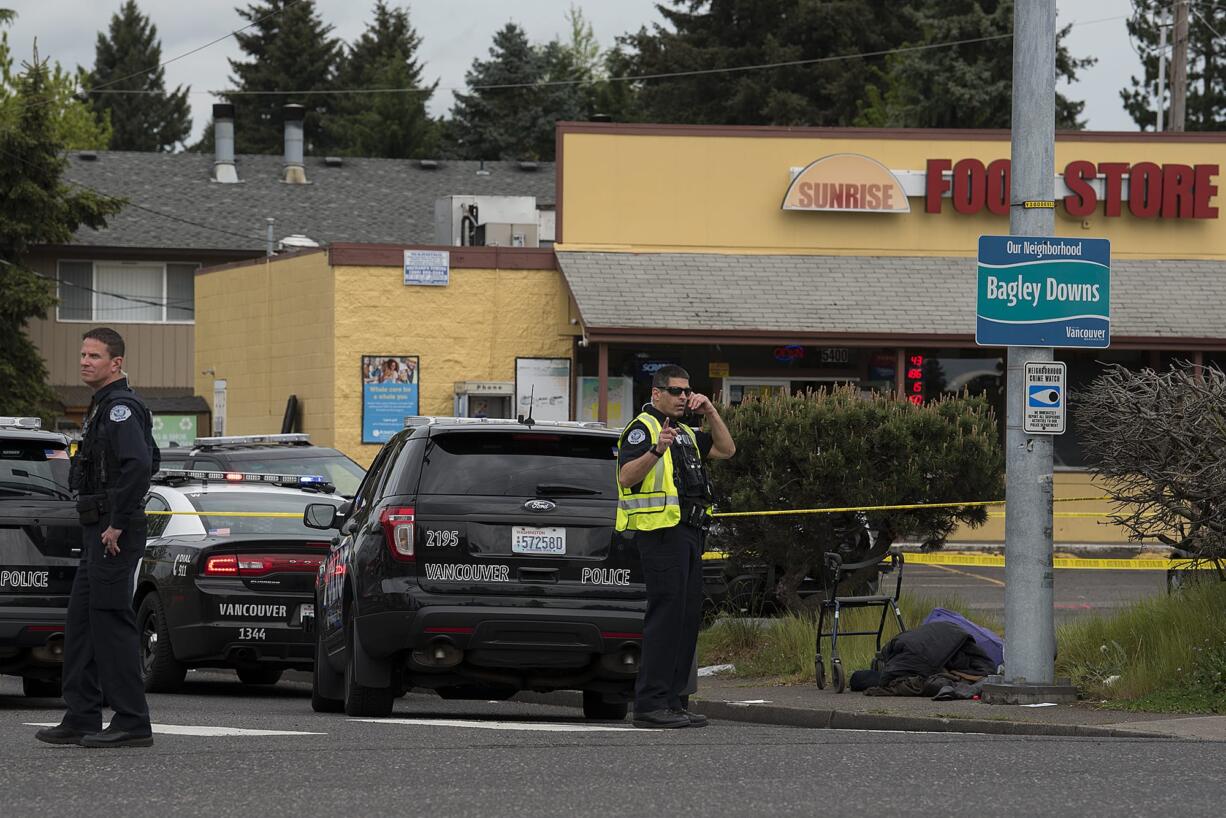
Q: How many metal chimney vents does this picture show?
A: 2